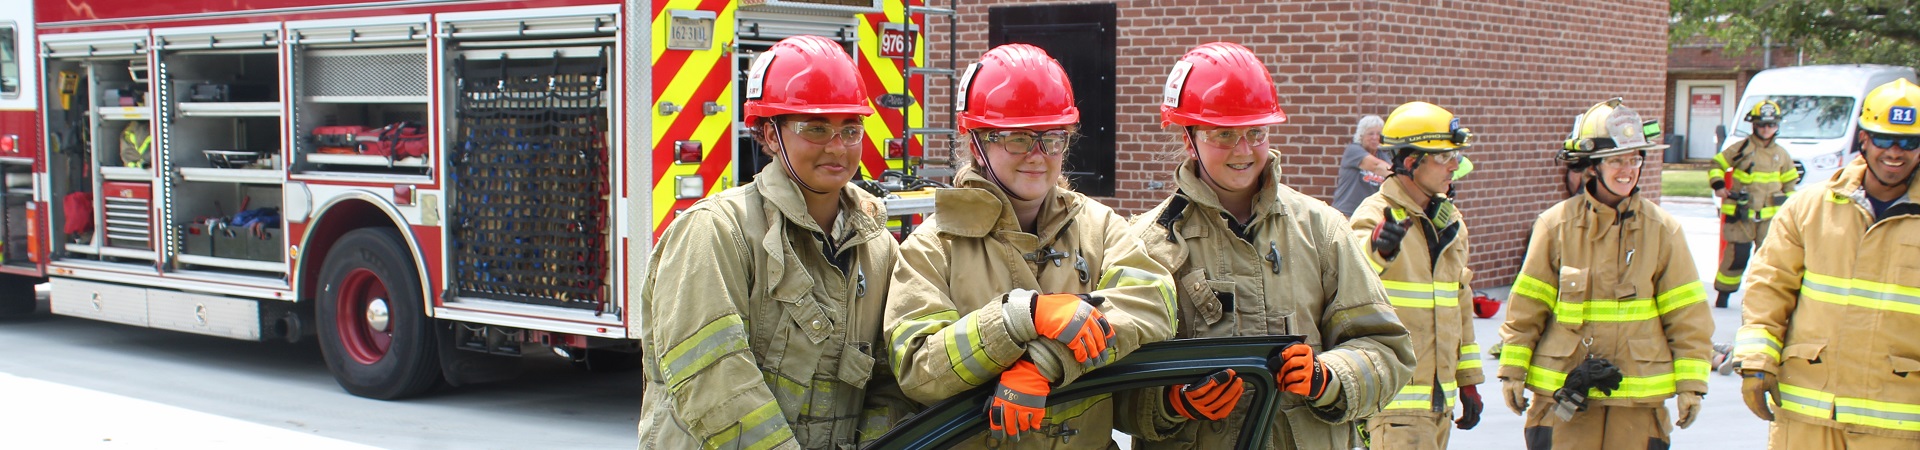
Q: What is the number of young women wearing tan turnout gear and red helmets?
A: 3